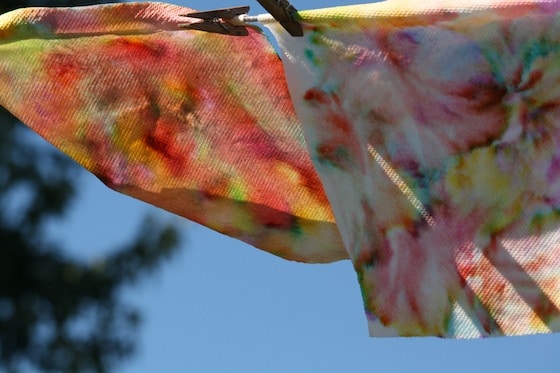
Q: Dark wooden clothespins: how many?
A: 2